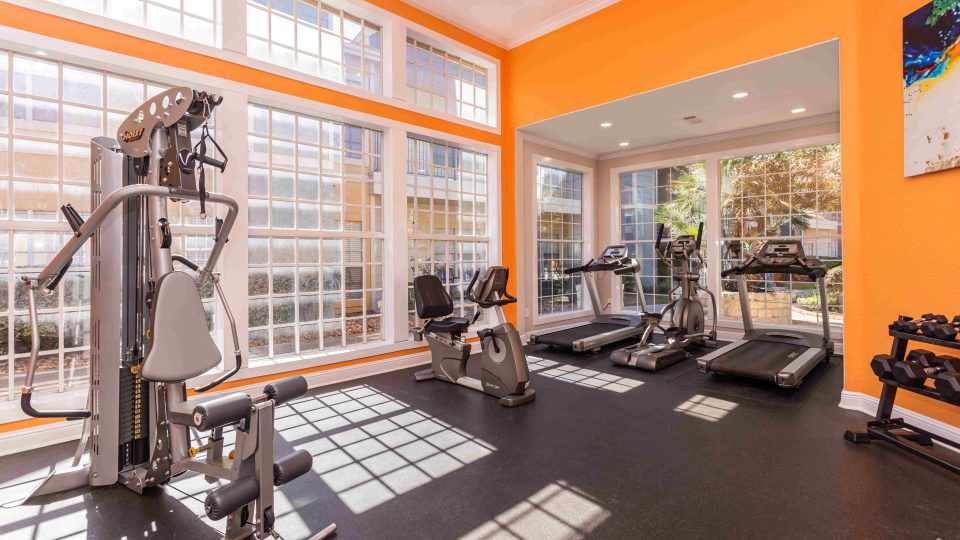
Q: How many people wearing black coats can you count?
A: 0